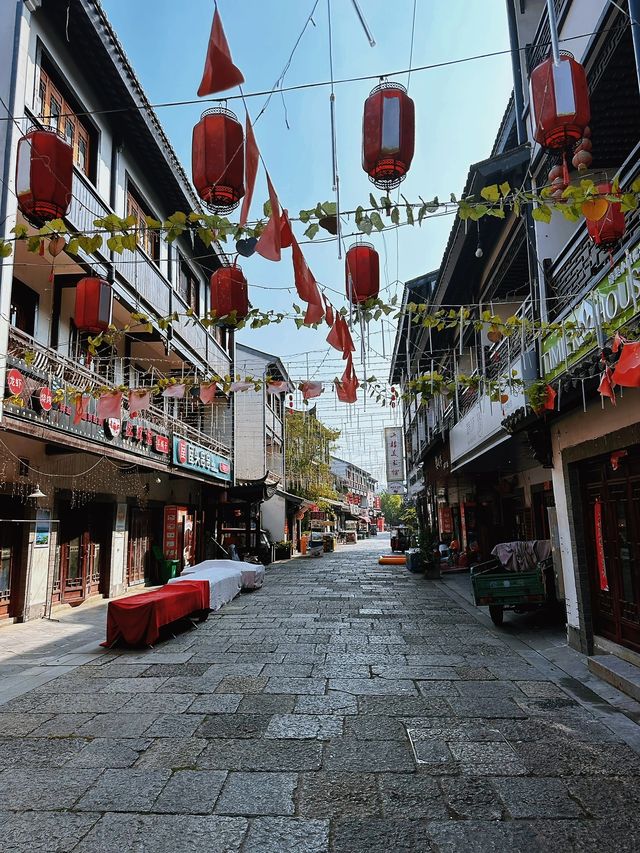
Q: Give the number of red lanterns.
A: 8